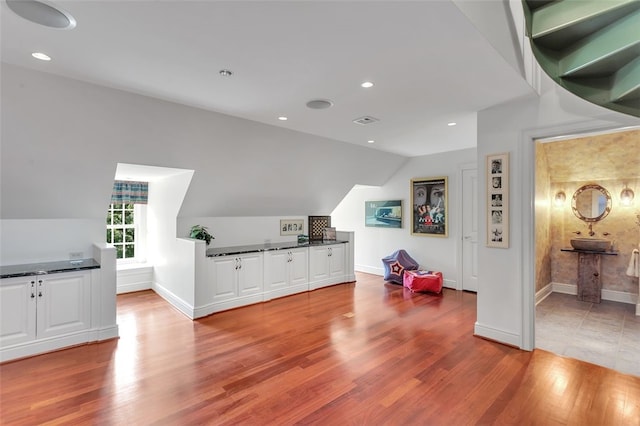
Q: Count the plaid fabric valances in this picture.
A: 1